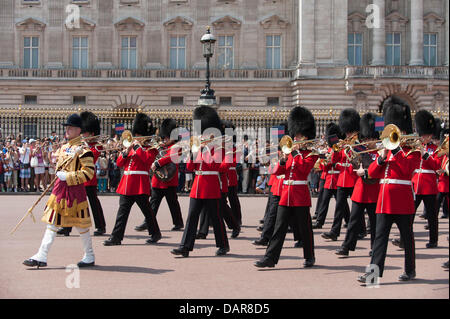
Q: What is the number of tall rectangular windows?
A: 9